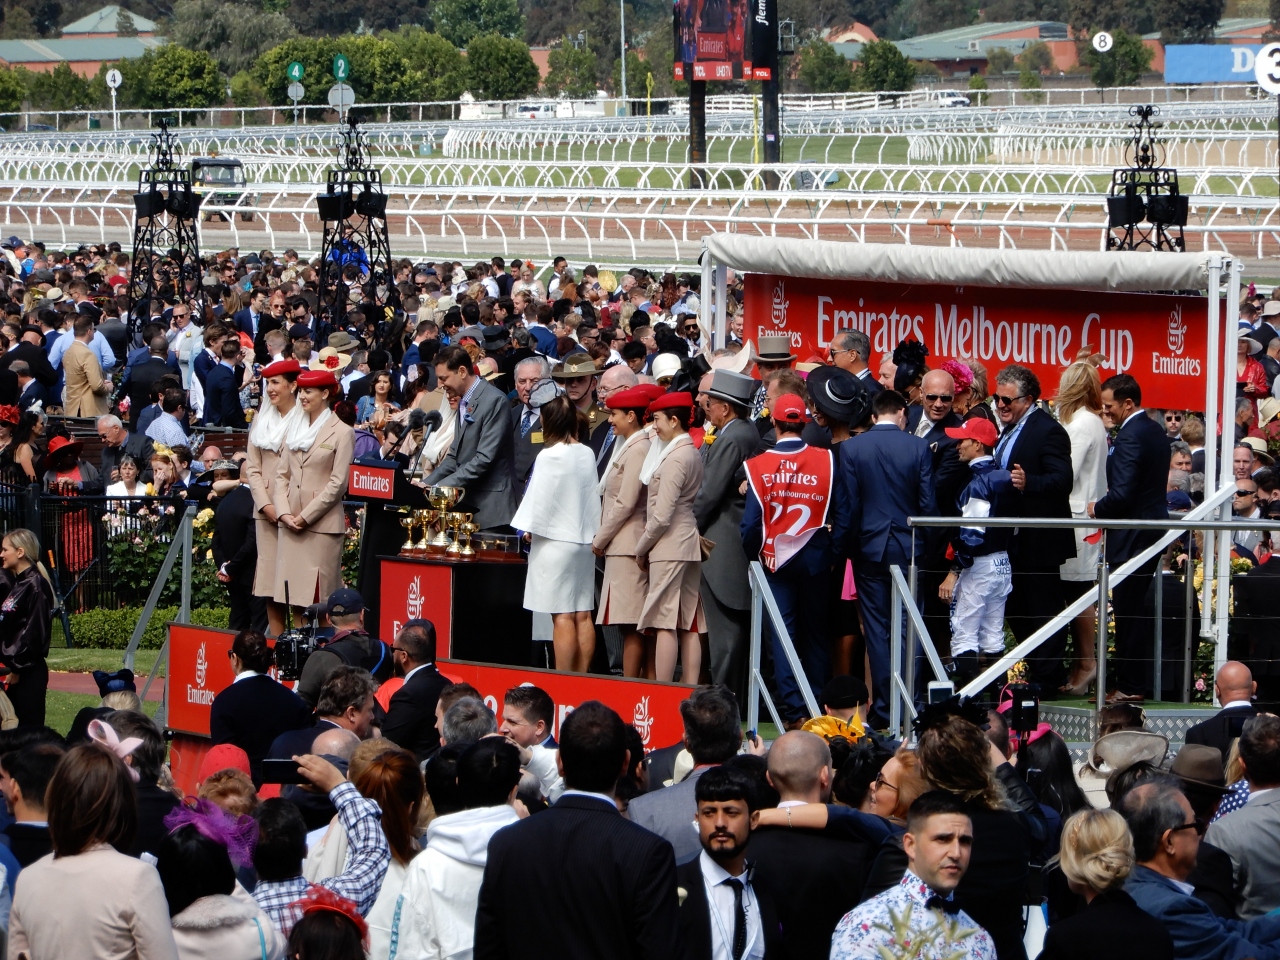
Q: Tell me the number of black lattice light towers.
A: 3